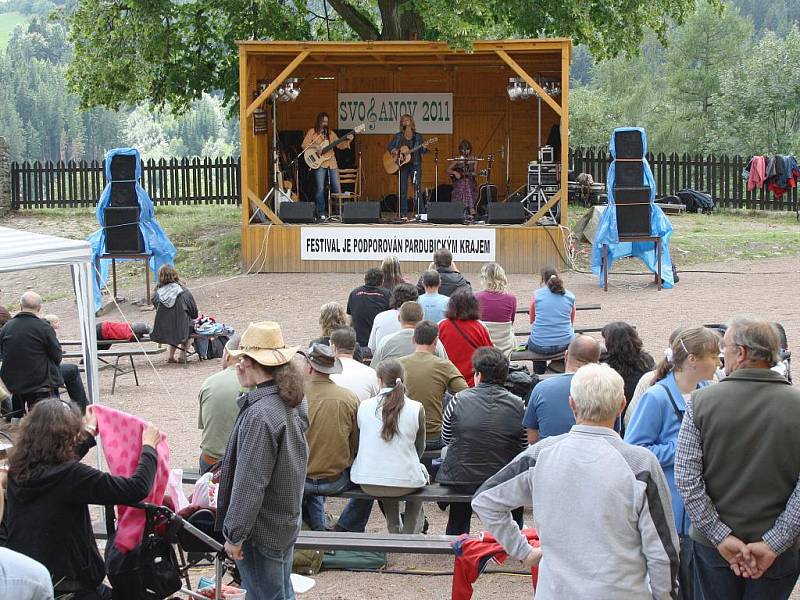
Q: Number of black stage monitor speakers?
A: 4